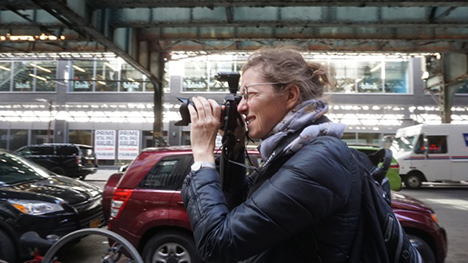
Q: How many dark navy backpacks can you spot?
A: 1